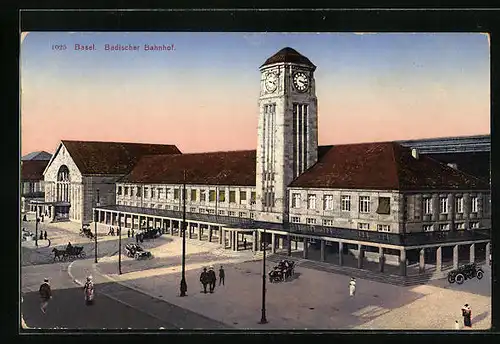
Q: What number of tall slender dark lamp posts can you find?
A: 5